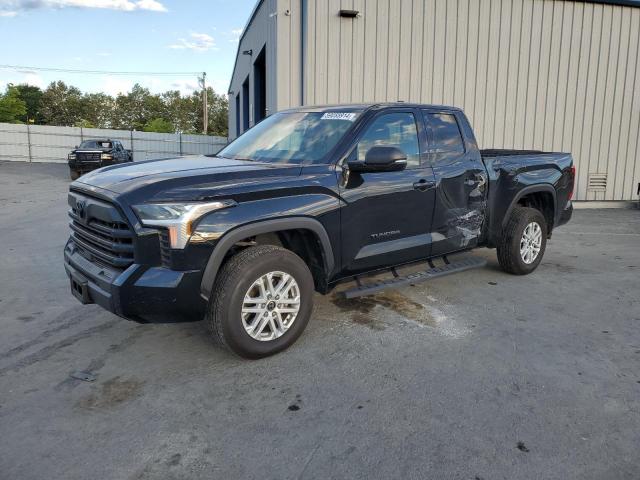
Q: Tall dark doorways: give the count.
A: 3